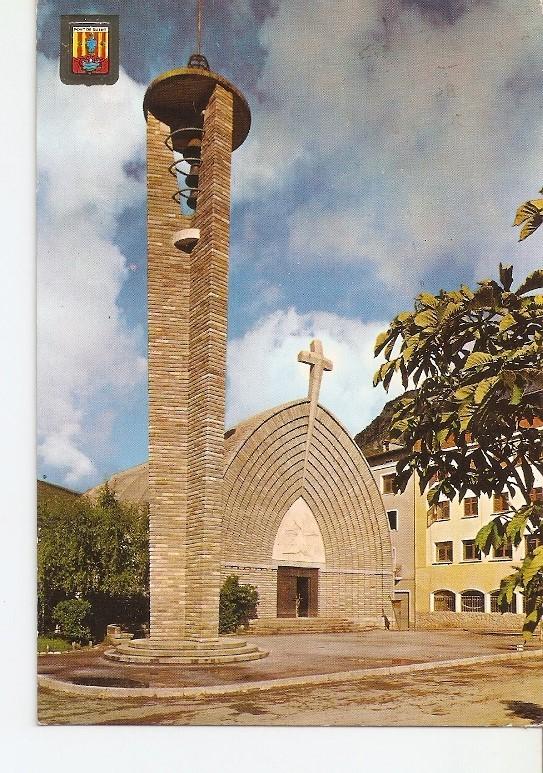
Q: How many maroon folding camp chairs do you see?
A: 0